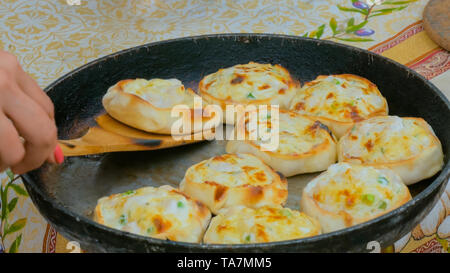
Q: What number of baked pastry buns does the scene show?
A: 9